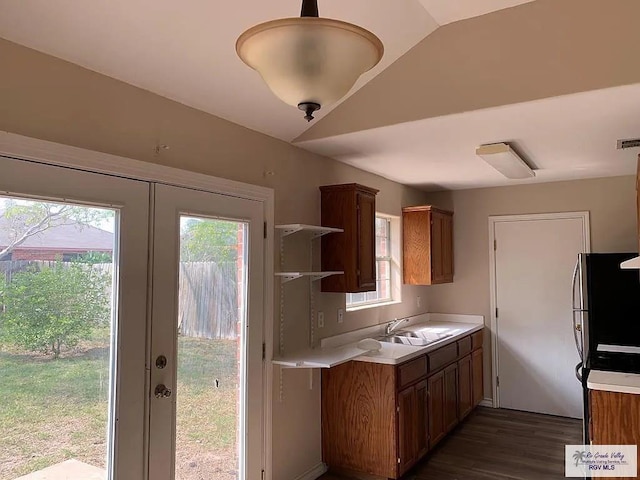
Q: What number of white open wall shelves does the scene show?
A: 3